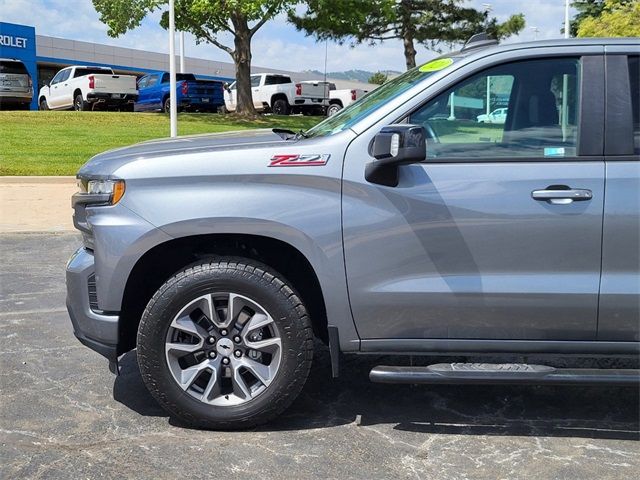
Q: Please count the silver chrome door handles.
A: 1